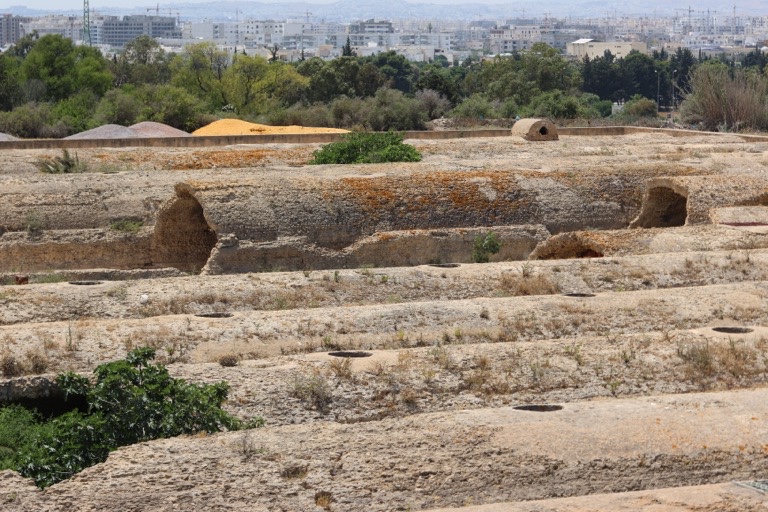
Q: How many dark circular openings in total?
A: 7